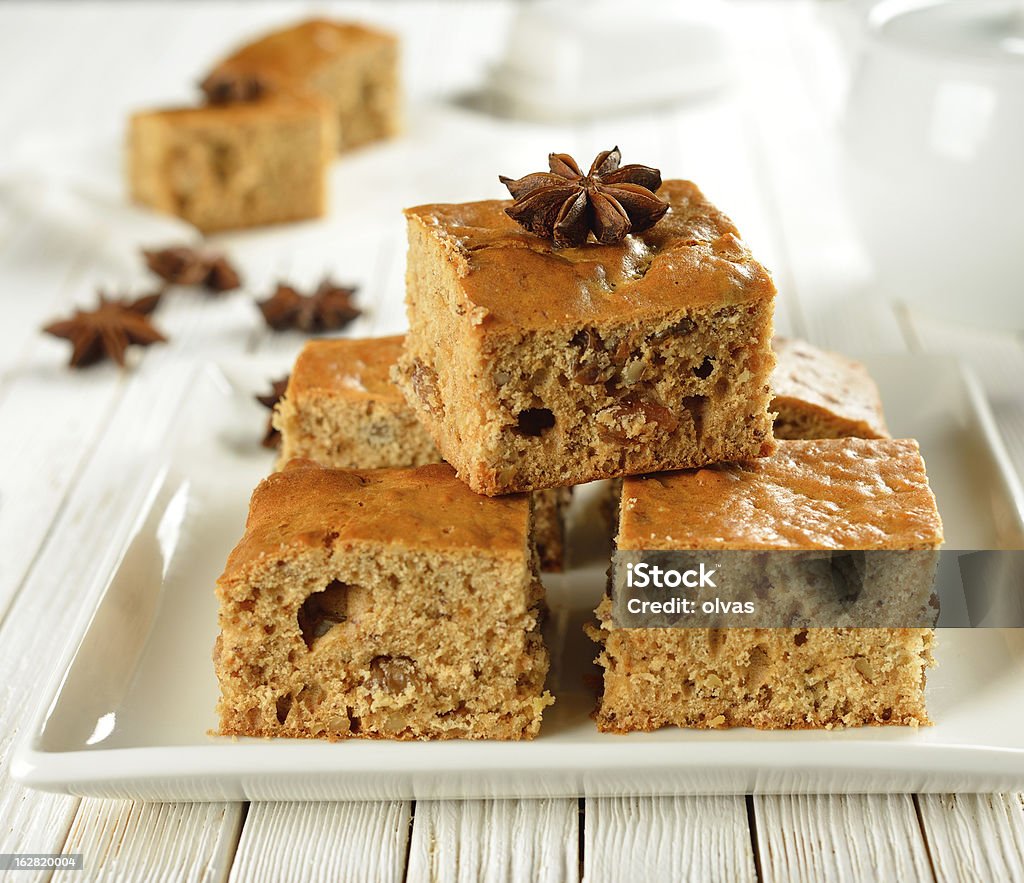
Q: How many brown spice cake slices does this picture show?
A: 7